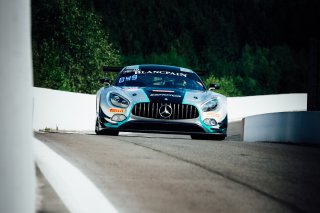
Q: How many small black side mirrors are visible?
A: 2